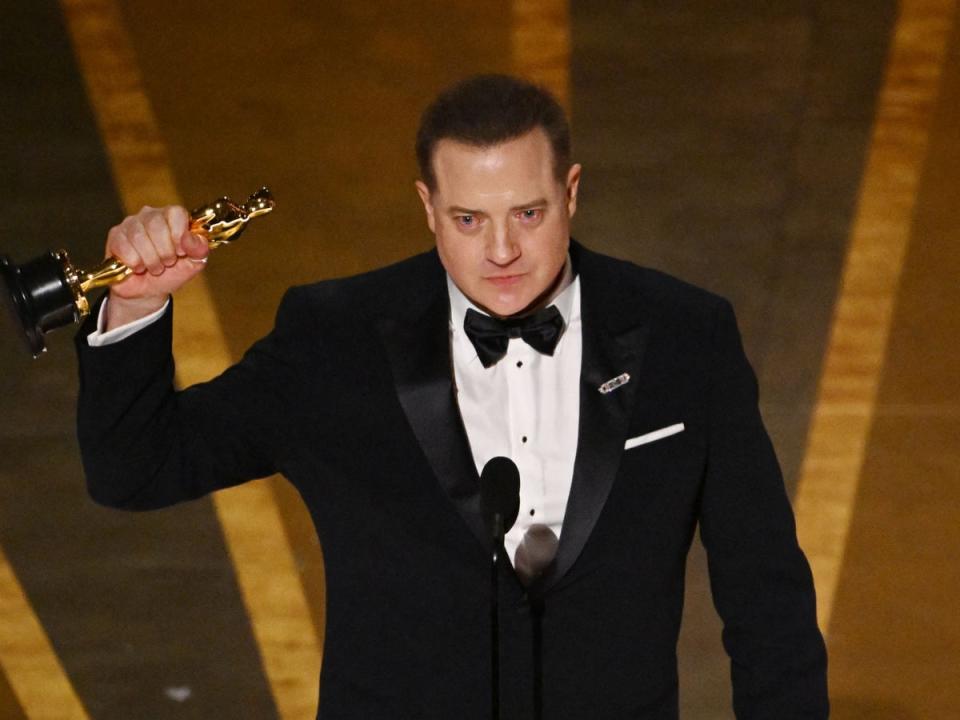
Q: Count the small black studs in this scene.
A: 3